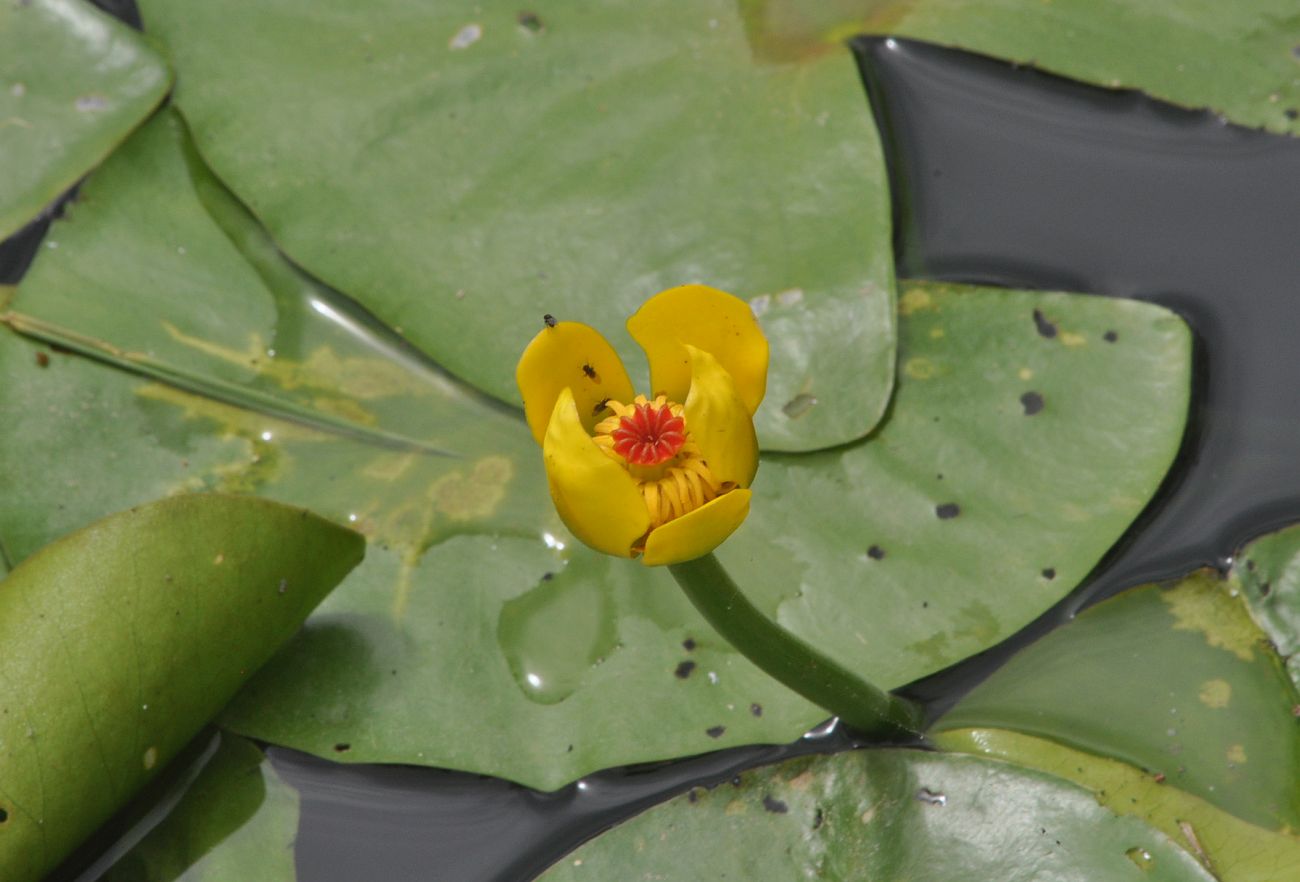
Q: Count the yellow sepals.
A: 5